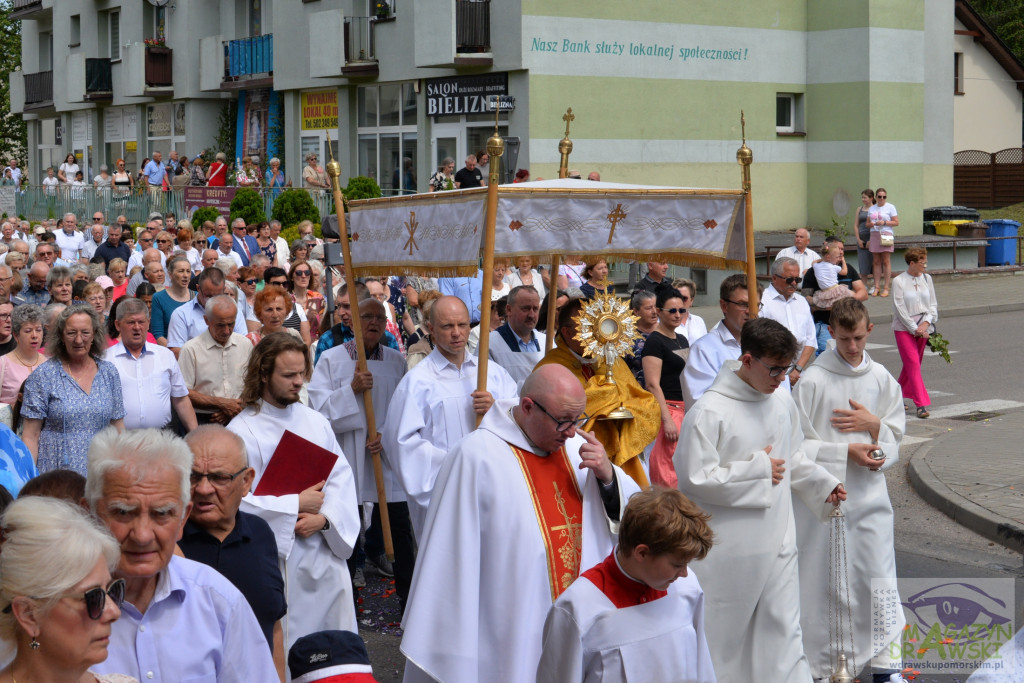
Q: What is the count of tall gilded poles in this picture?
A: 4